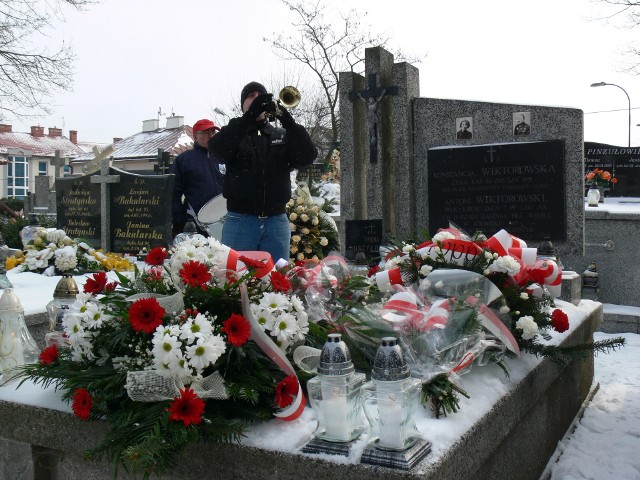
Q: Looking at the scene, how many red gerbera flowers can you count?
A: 11